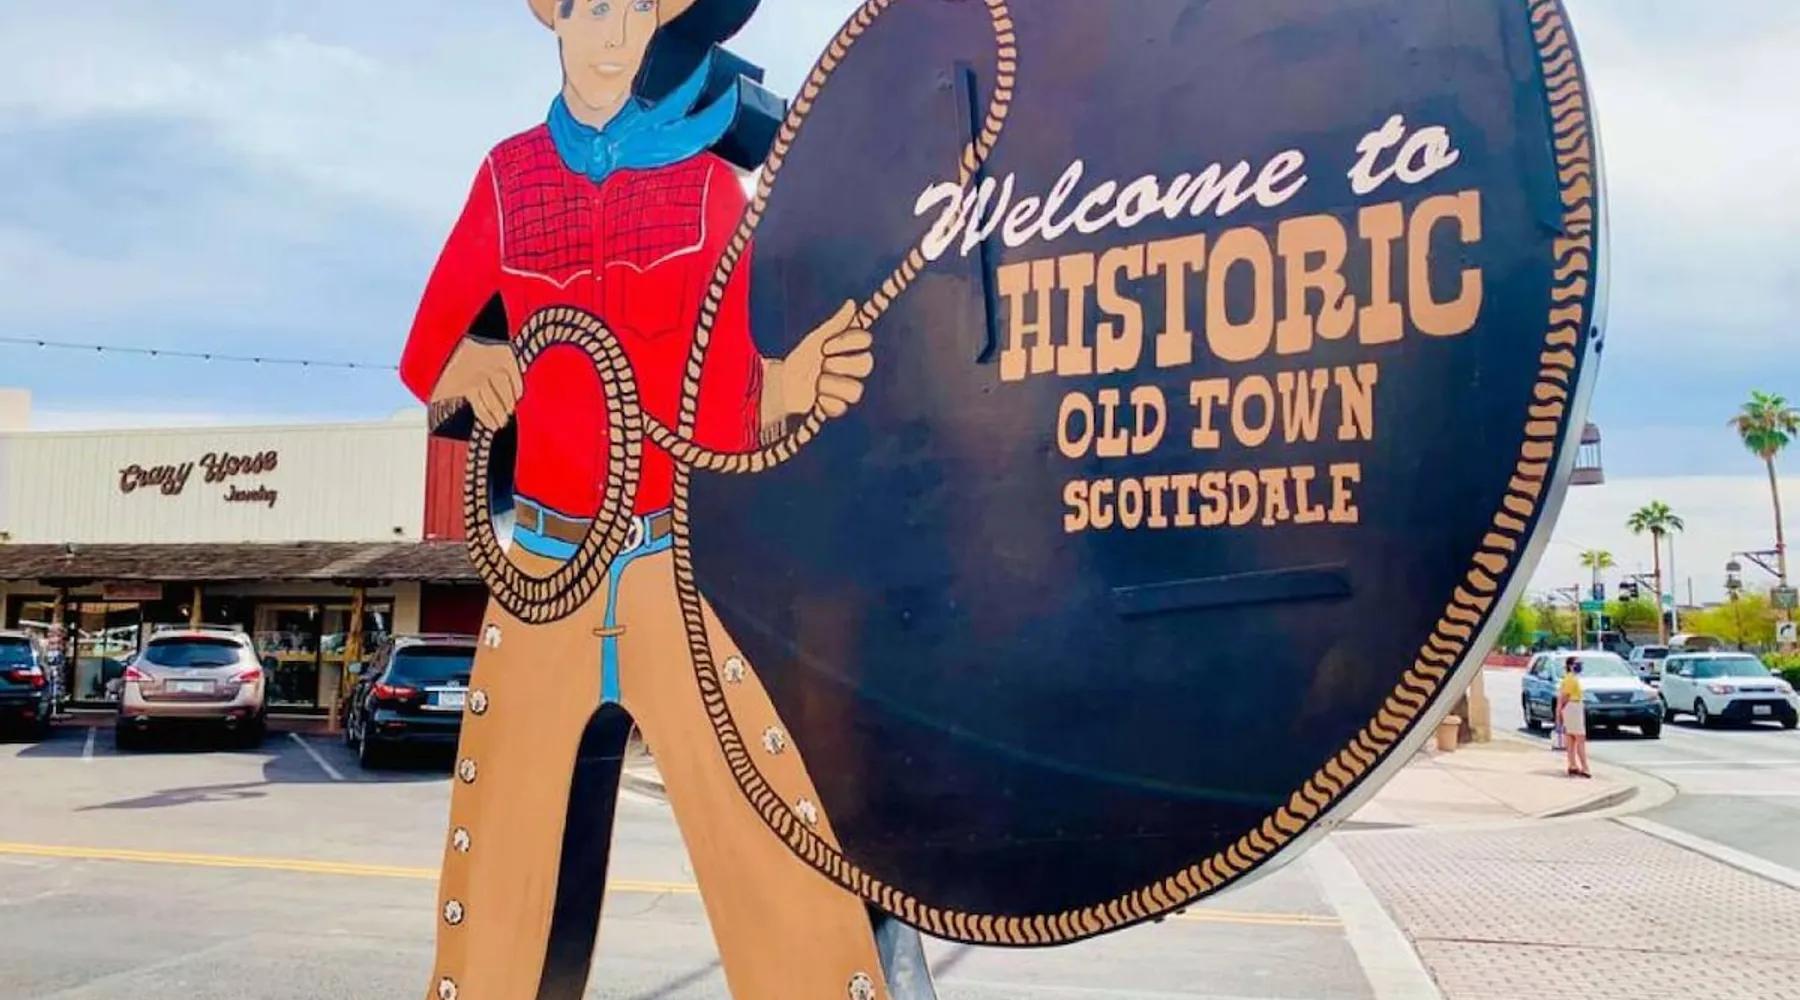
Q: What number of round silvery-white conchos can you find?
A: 10